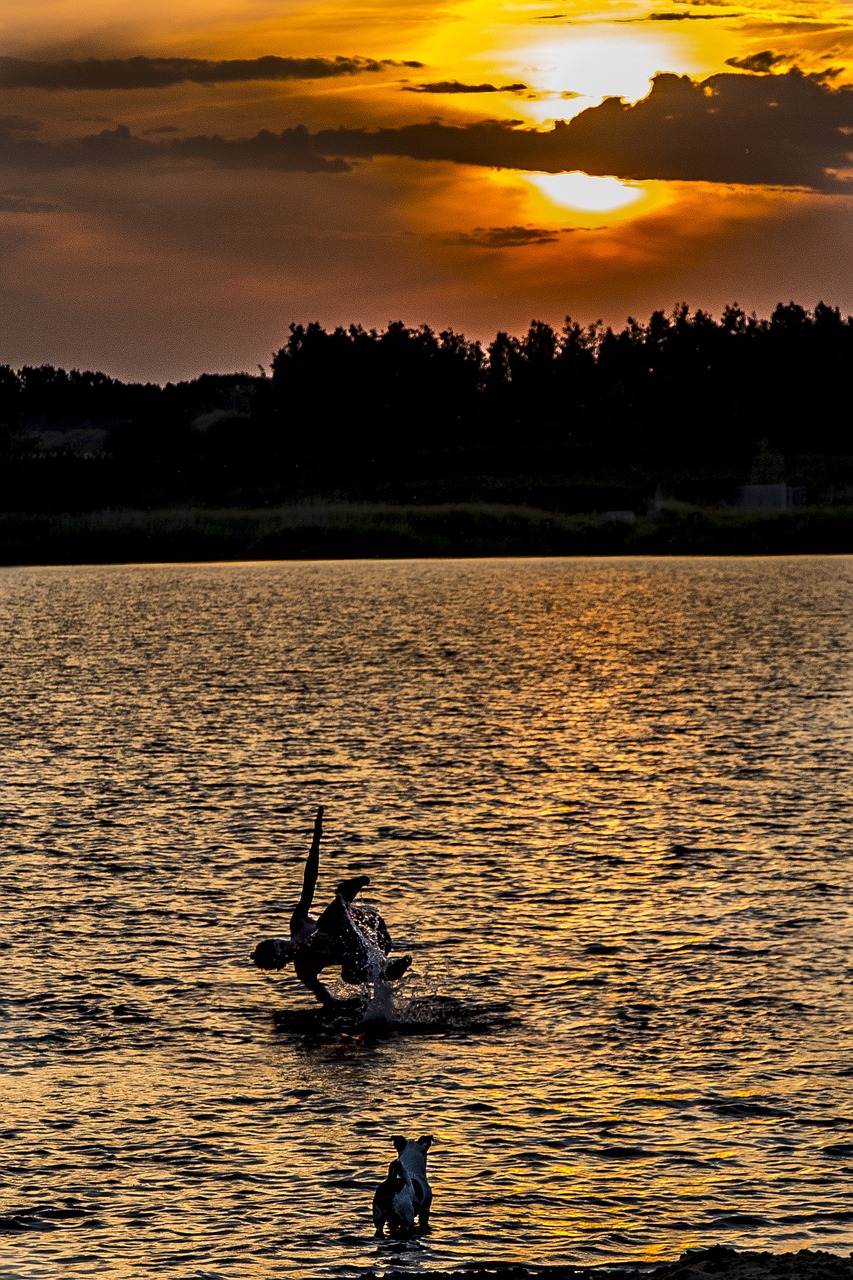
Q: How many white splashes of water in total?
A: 1